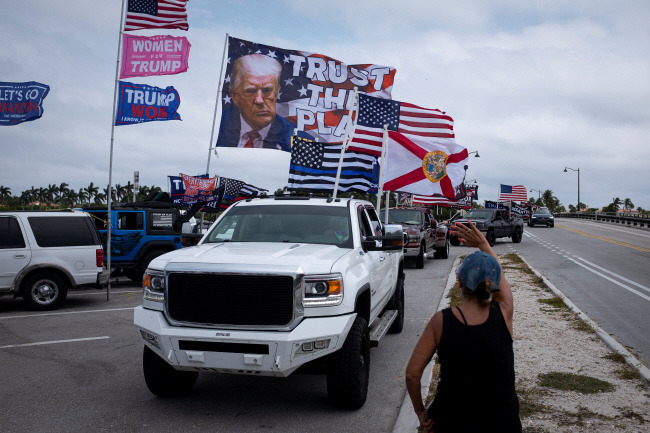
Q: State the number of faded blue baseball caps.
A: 1